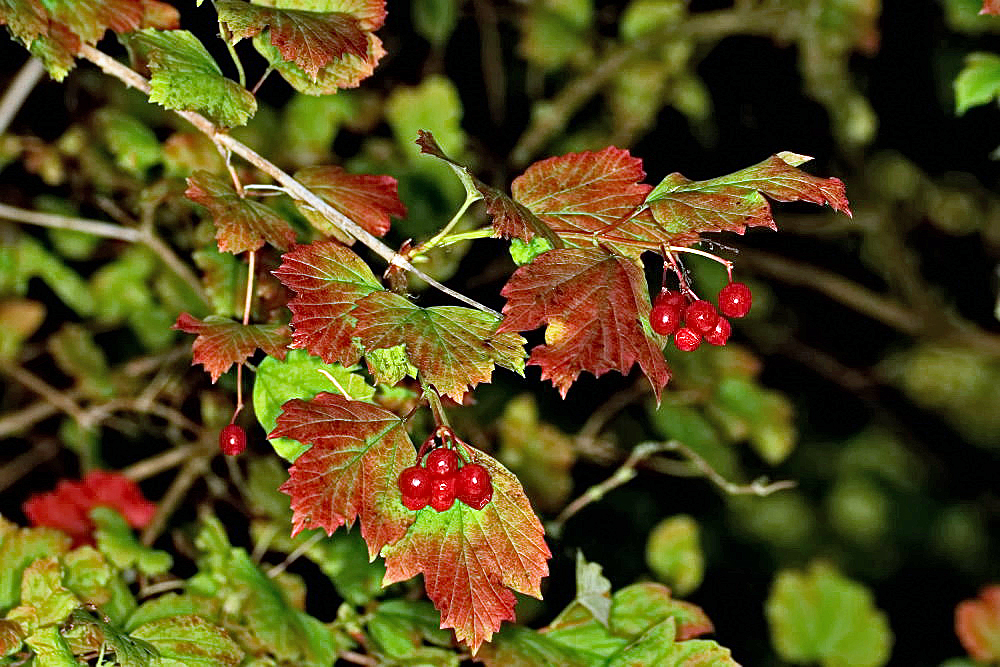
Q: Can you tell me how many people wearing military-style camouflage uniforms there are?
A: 0